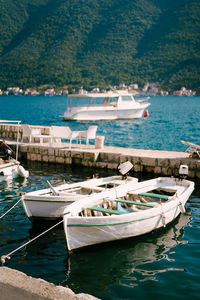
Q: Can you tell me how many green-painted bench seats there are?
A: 3